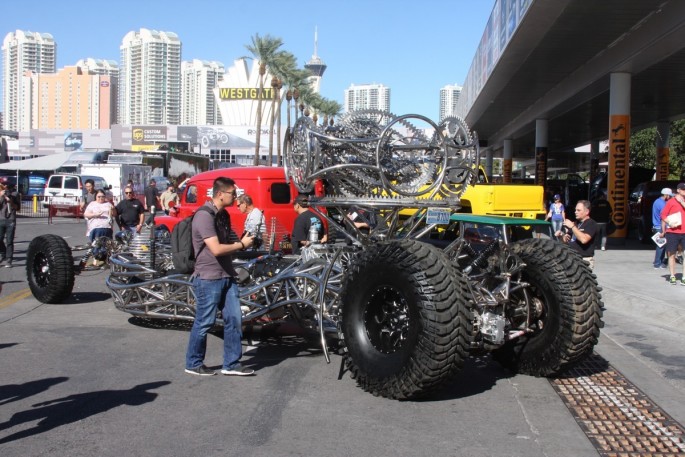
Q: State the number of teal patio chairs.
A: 0